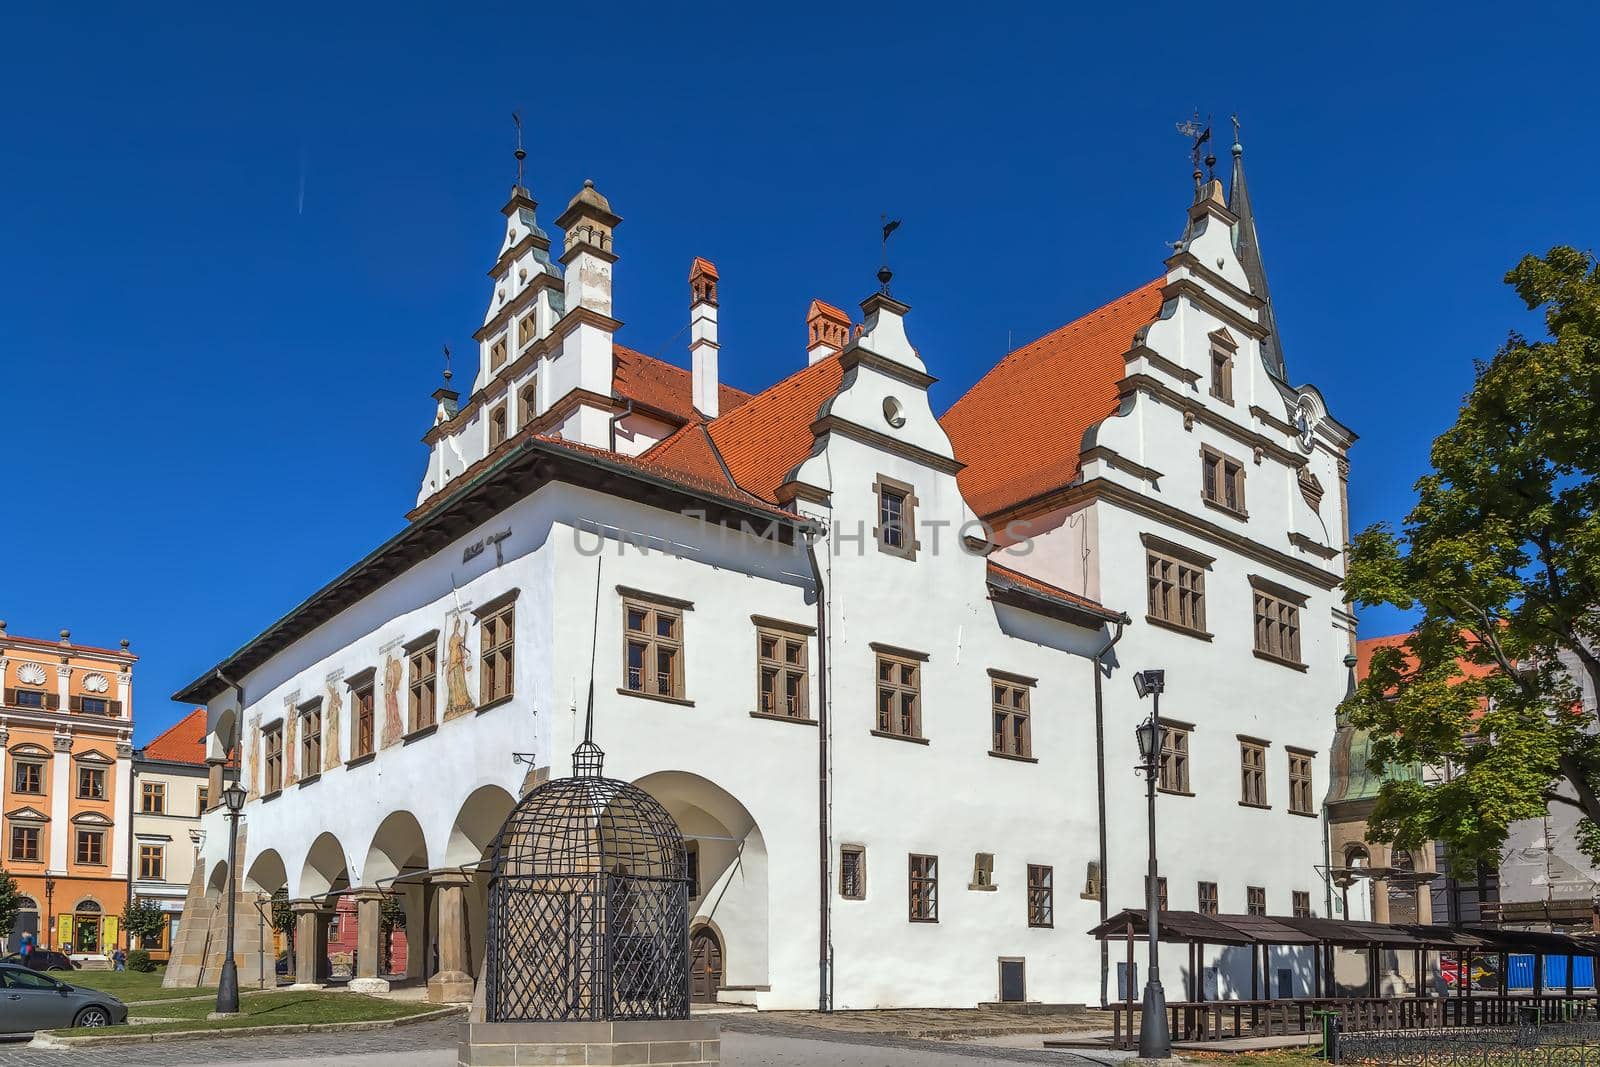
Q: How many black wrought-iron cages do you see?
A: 1